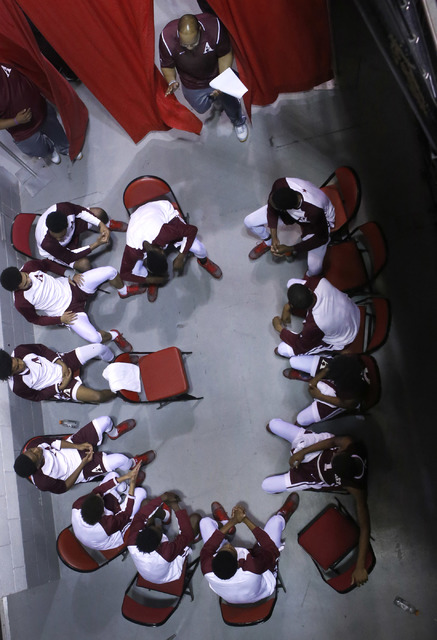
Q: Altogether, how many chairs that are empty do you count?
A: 3